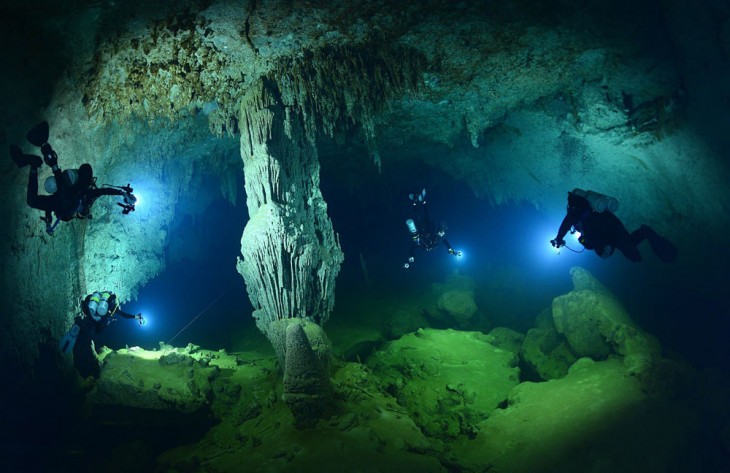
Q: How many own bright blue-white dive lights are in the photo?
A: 4